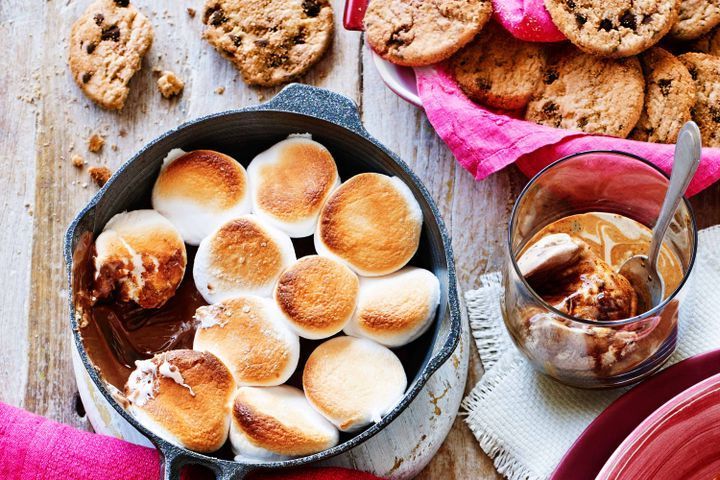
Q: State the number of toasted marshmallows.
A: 11